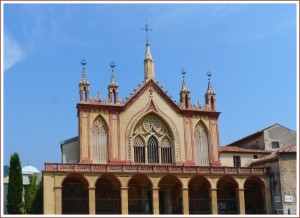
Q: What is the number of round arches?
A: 7